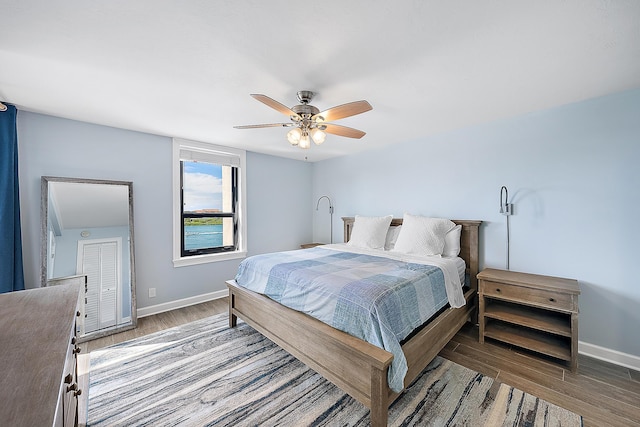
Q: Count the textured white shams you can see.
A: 2